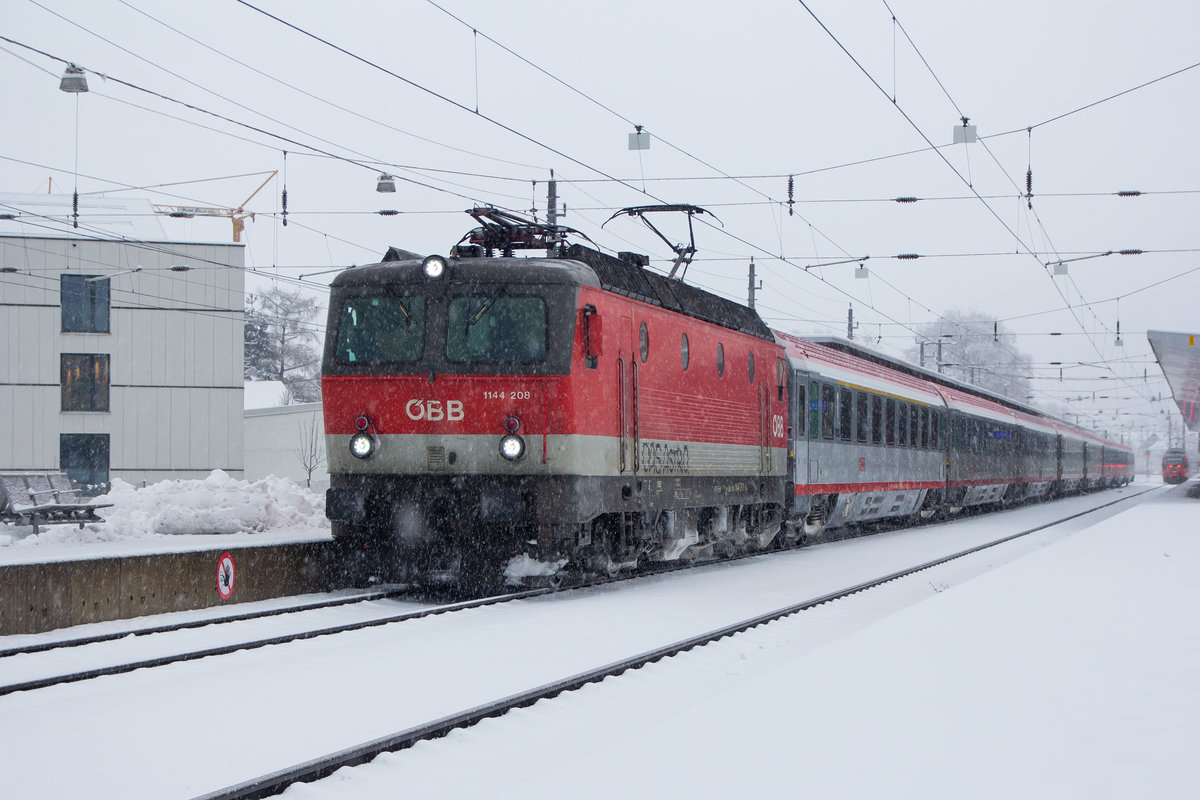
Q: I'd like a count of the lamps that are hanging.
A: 2